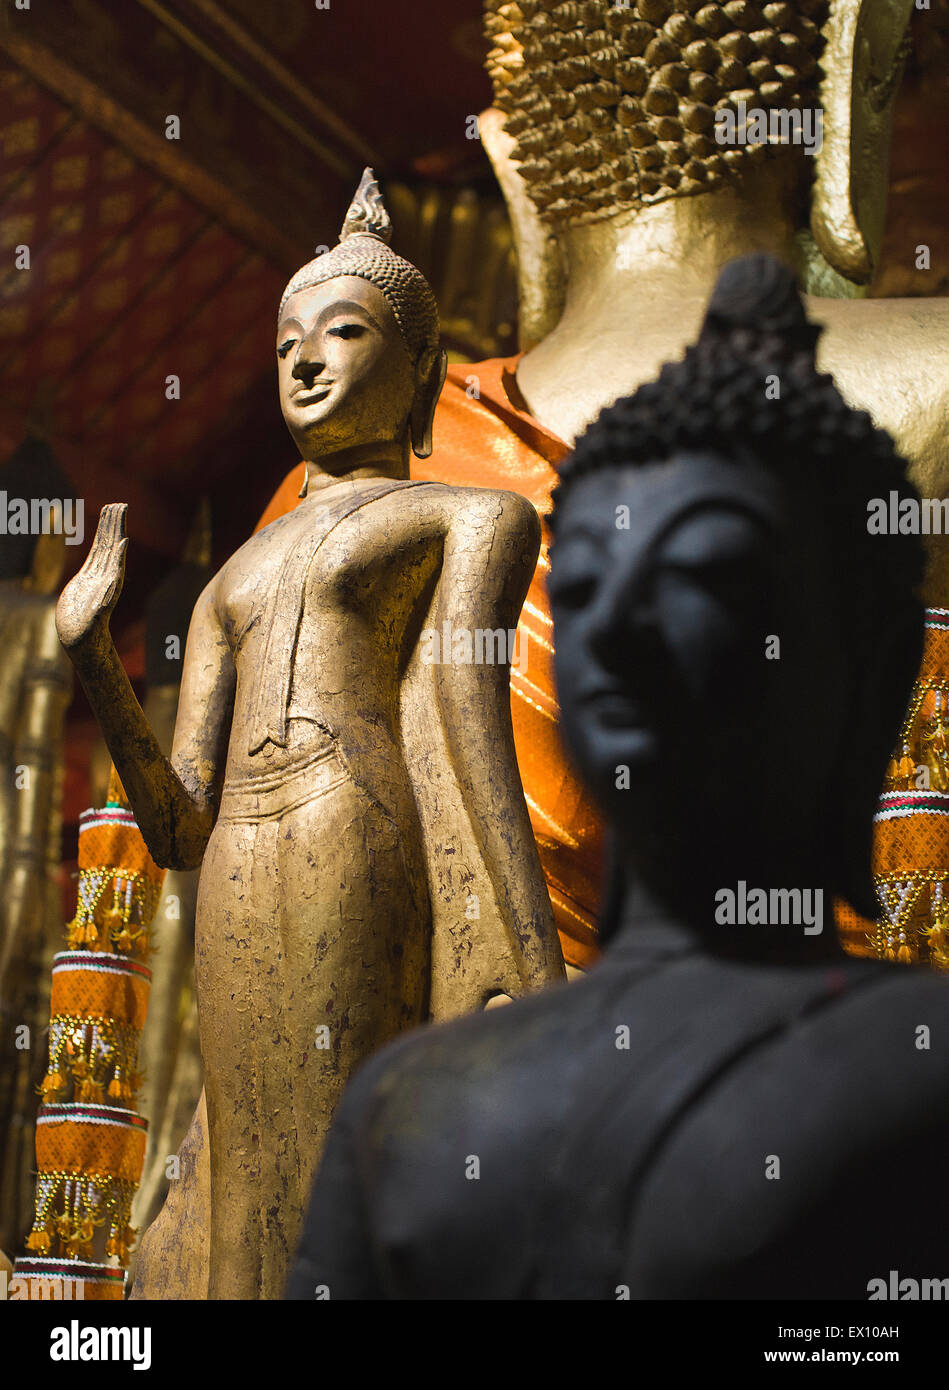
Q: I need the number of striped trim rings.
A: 6